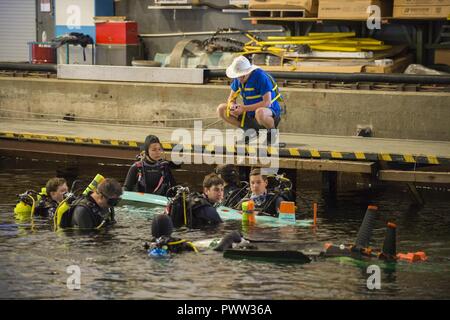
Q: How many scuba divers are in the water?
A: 7